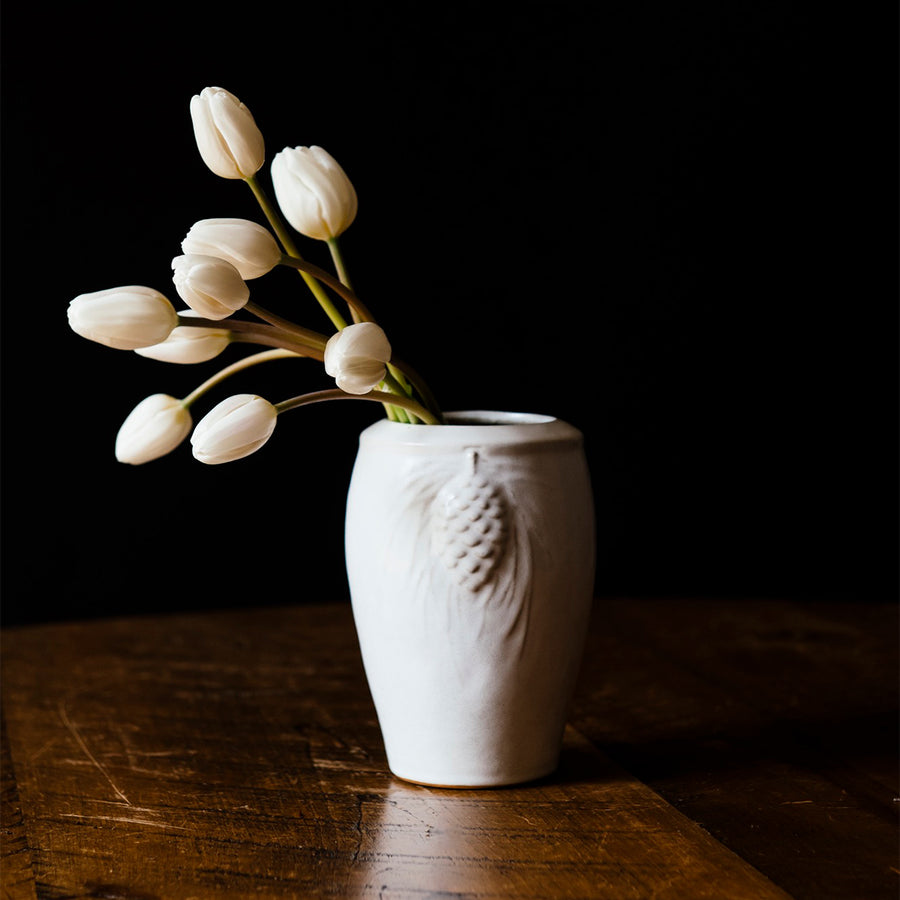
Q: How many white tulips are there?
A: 9